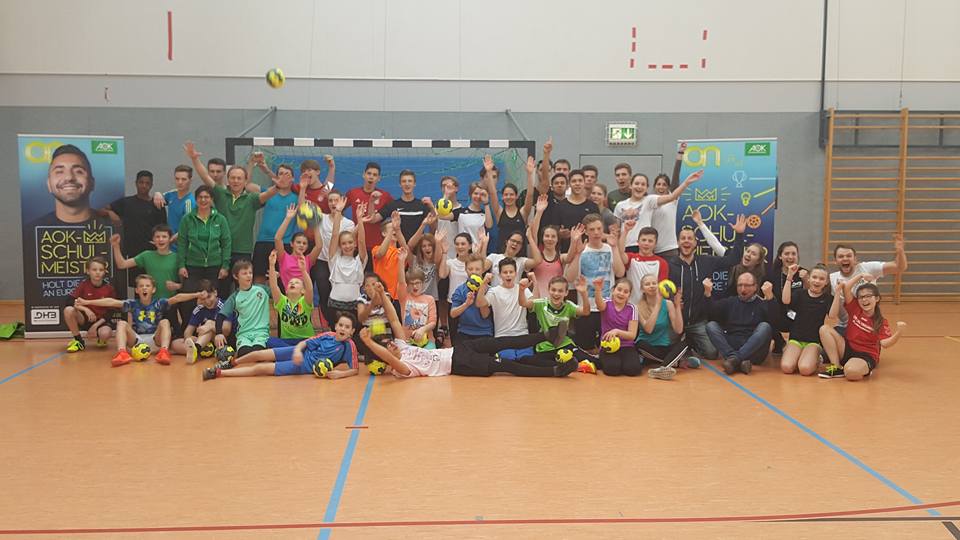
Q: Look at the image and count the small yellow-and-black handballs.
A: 14